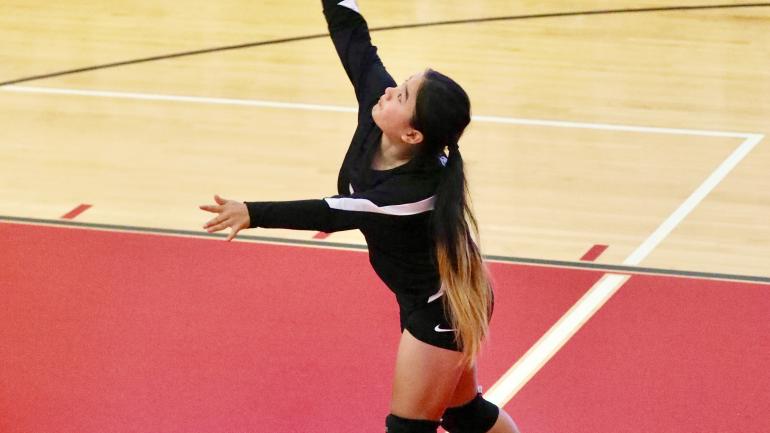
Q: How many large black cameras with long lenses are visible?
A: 0